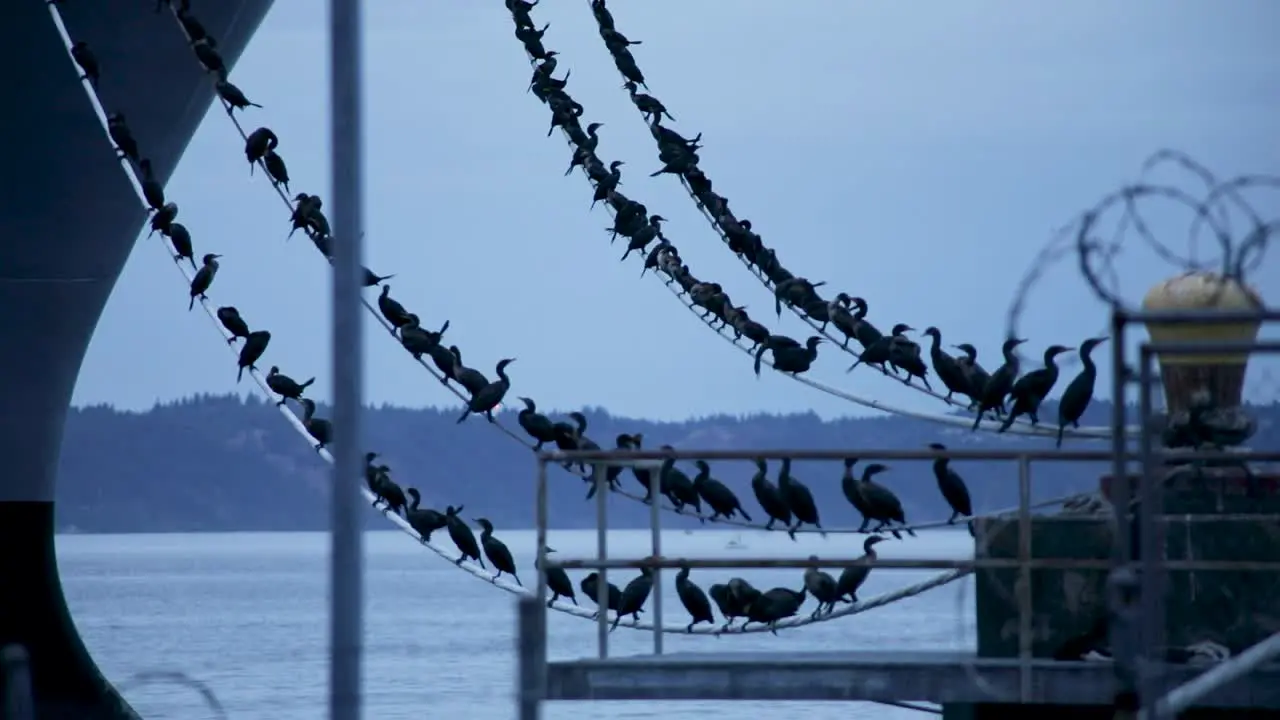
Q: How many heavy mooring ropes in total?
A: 4